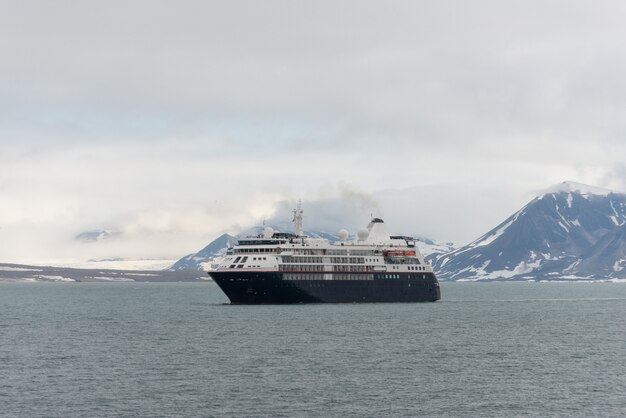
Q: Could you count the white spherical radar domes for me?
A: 3